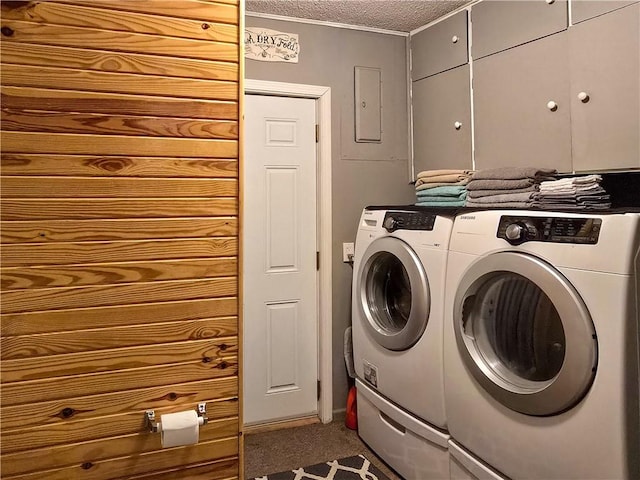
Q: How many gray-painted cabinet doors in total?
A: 6